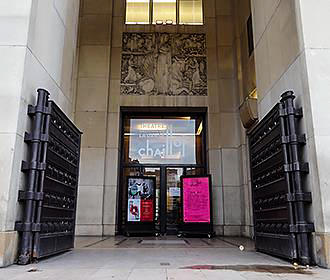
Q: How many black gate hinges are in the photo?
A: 10